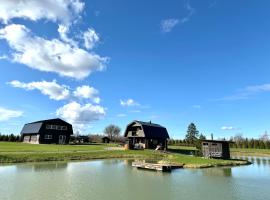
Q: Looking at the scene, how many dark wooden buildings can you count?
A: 3